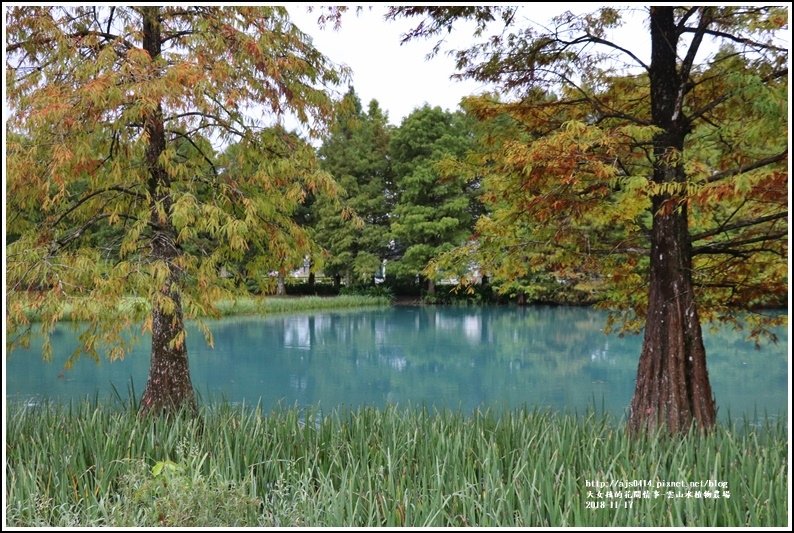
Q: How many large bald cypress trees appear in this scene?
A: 2